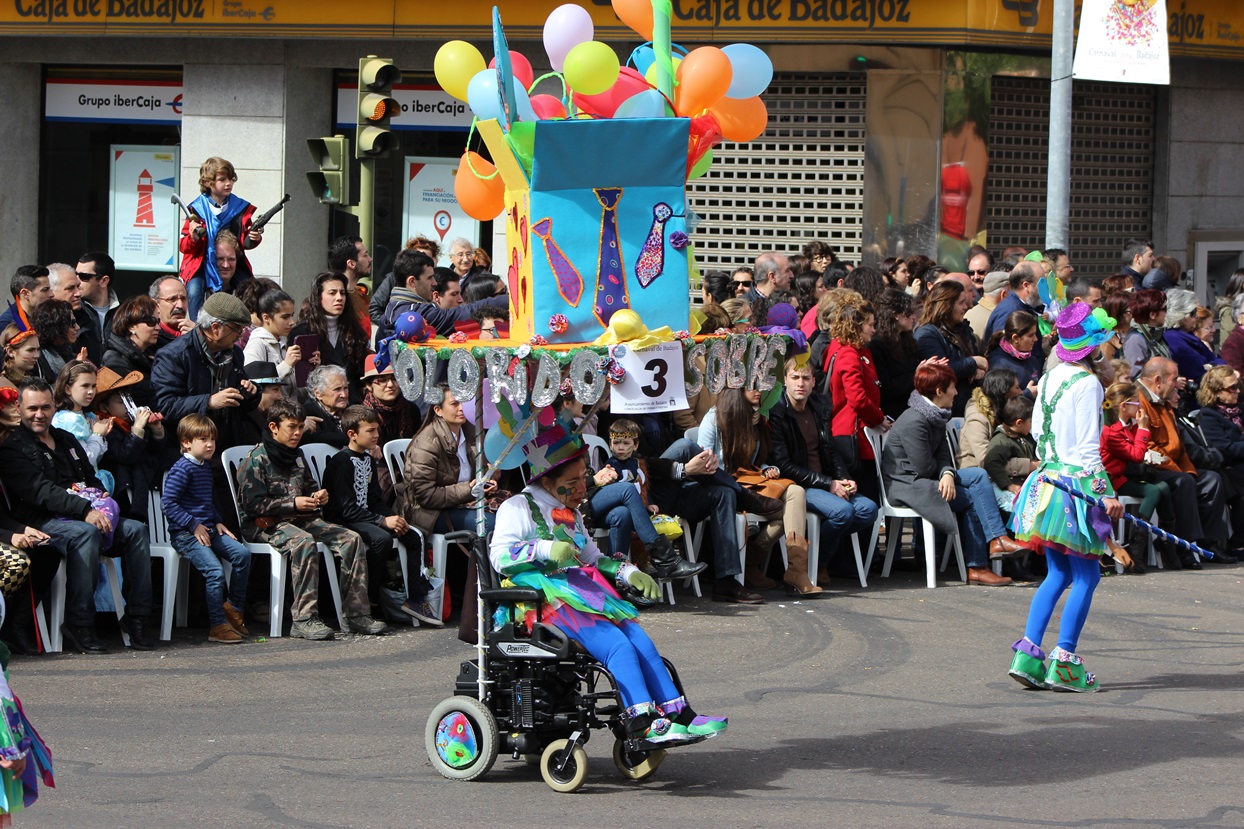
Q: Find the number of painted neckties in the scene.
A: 3